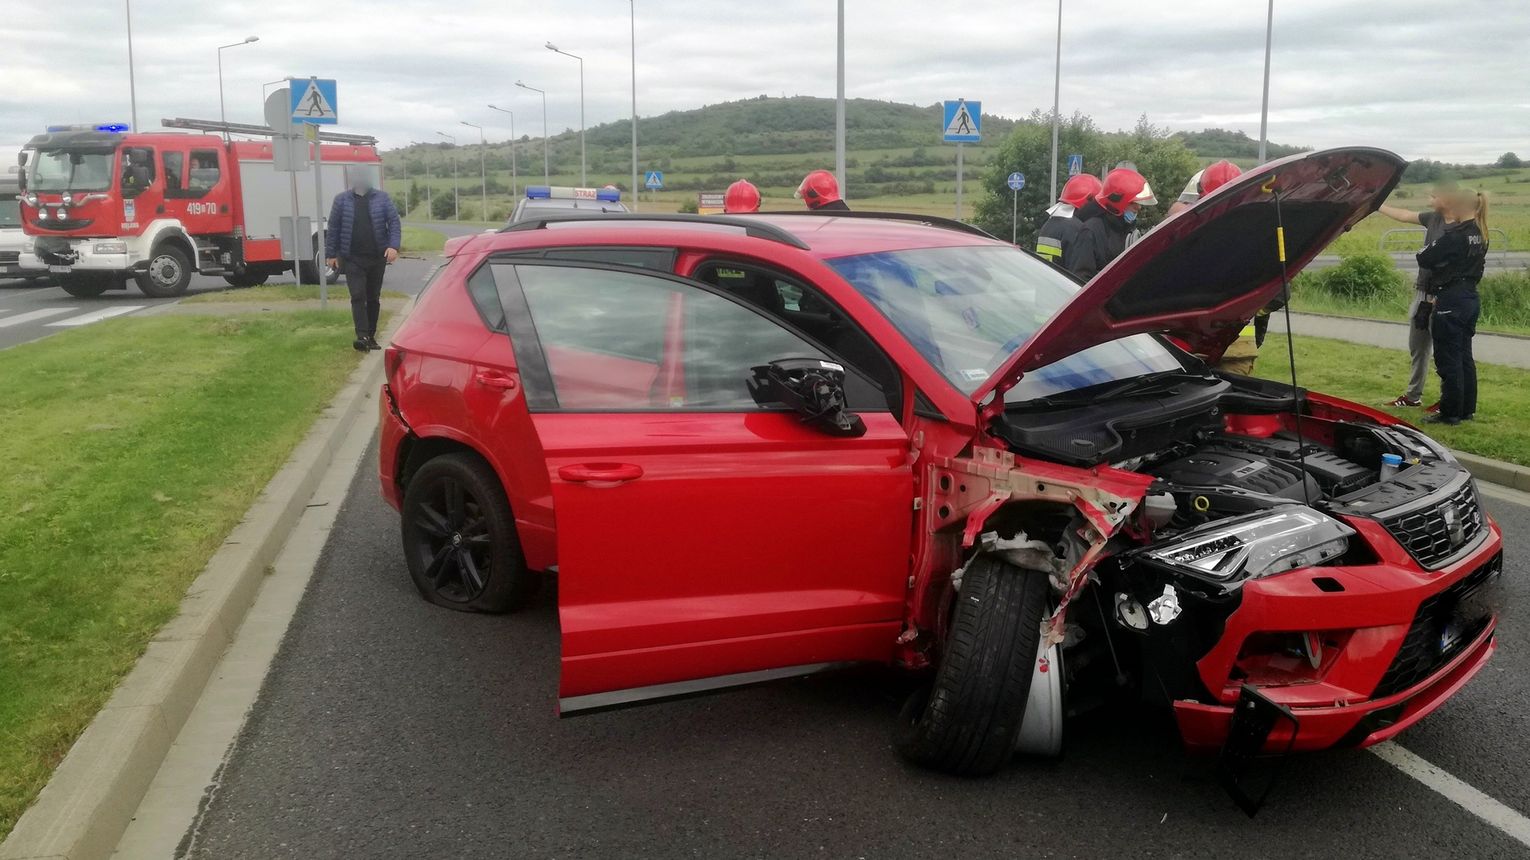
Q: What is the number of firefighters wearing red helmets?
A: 5